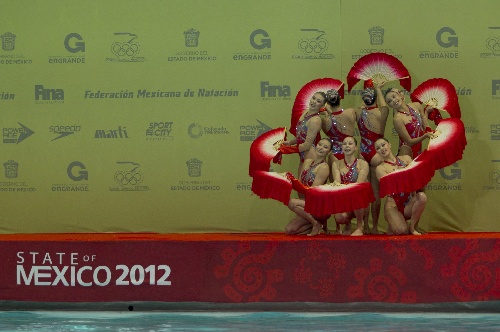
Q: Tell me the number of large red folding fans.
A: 8